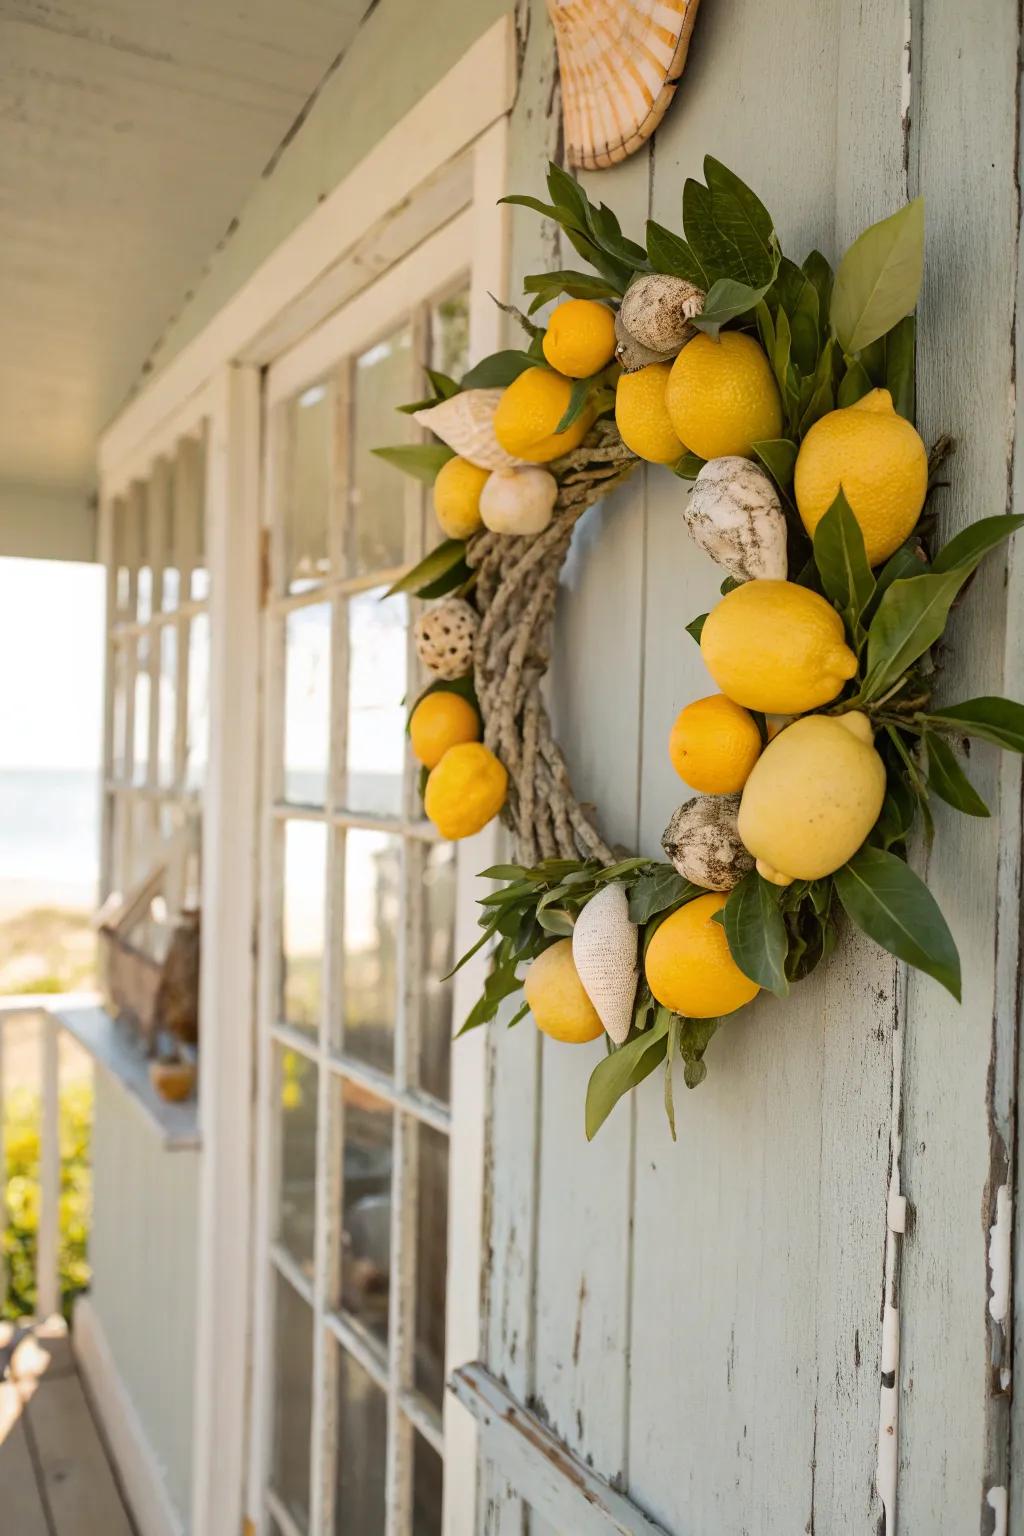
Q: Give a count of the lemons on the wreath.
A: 13